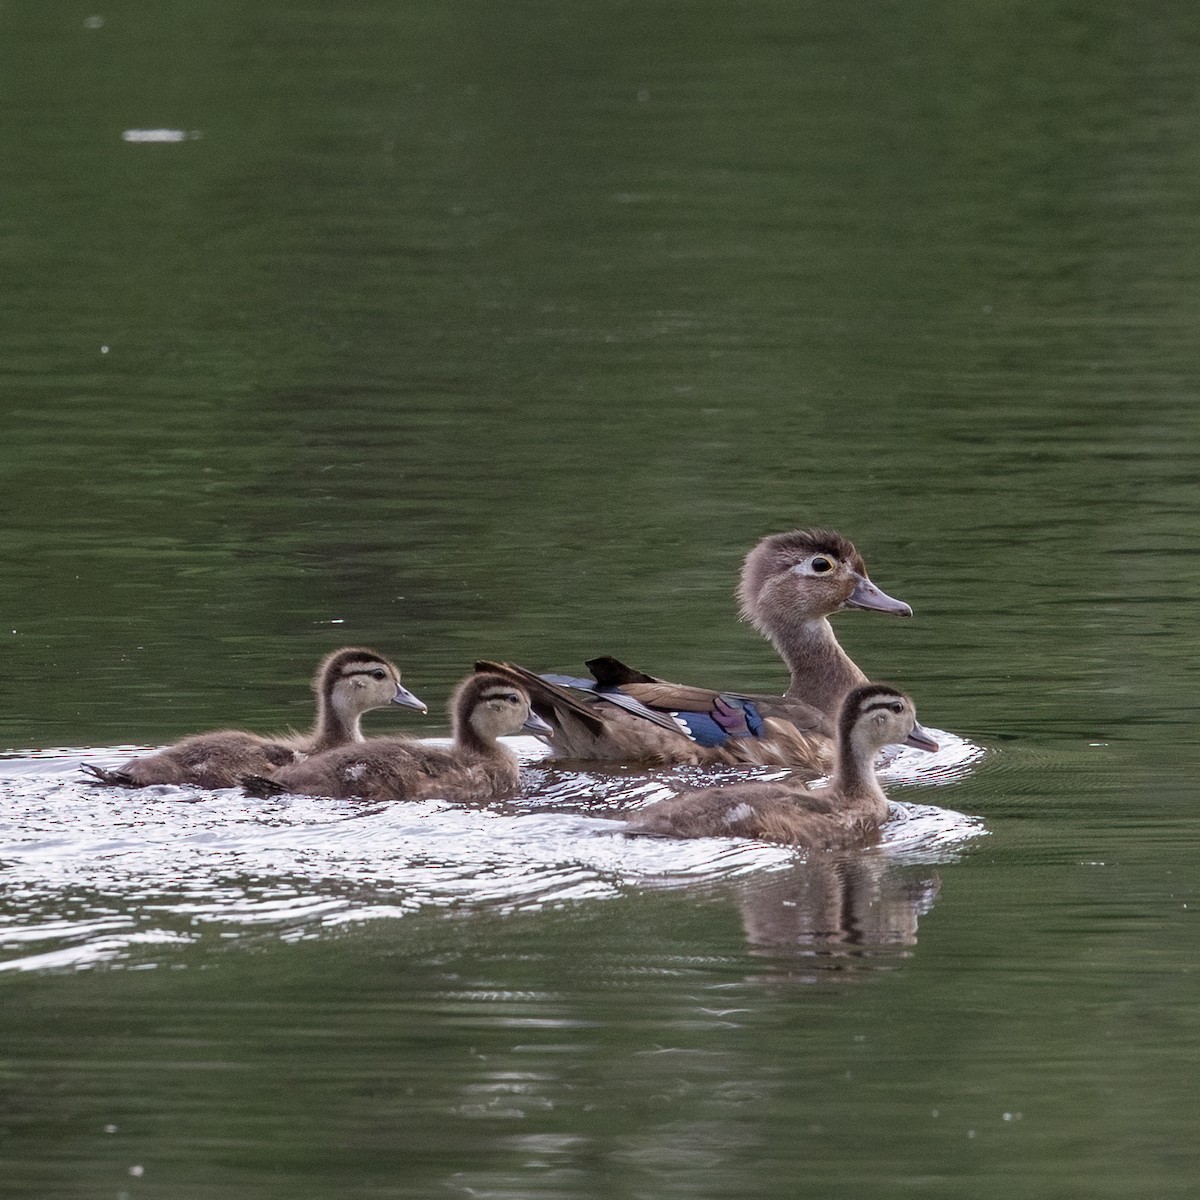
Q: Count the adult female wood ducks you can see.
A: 1